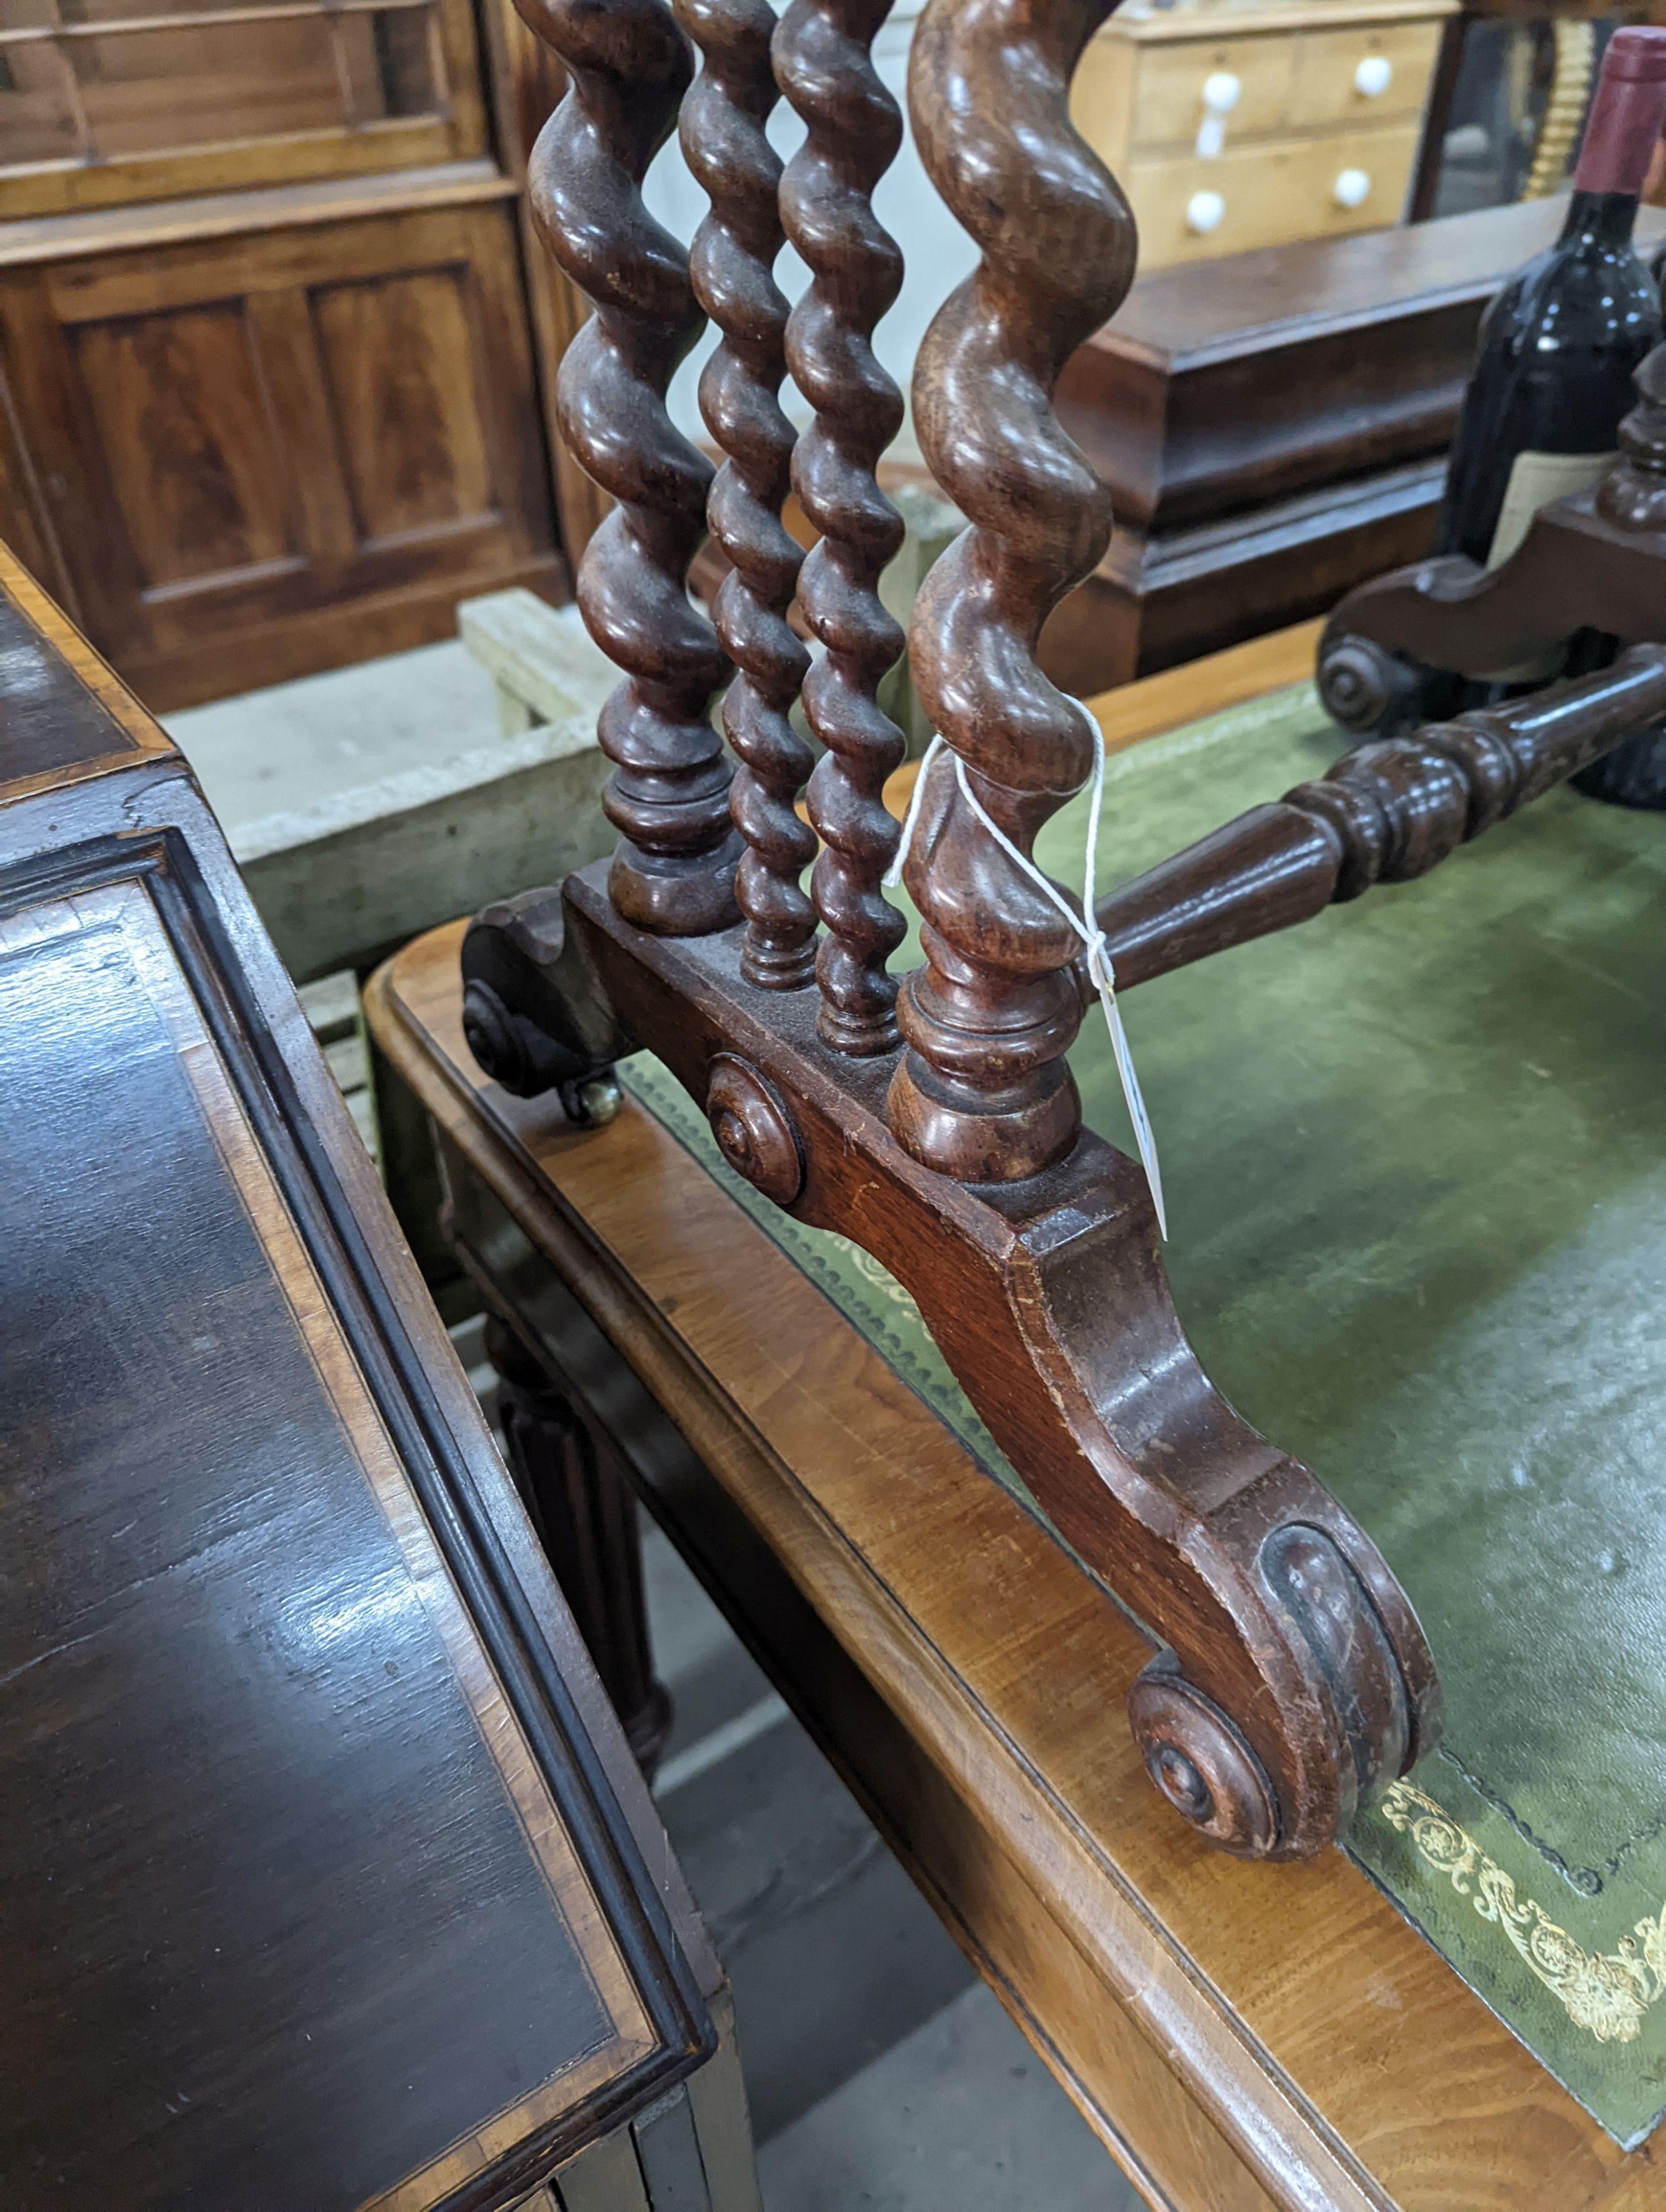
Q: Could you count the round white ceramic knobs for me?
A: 4